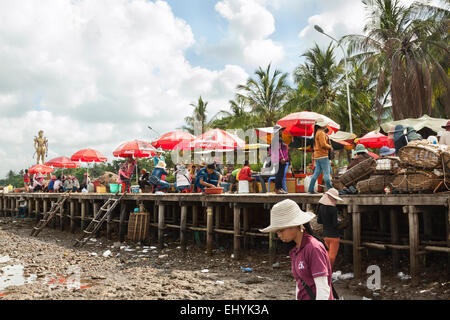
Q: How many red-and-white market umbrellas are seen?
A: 8